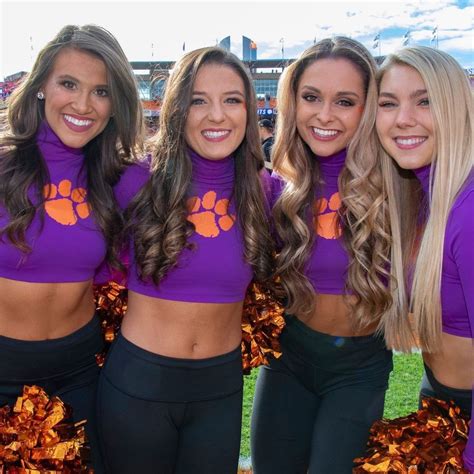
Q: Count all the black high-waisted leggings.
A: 4